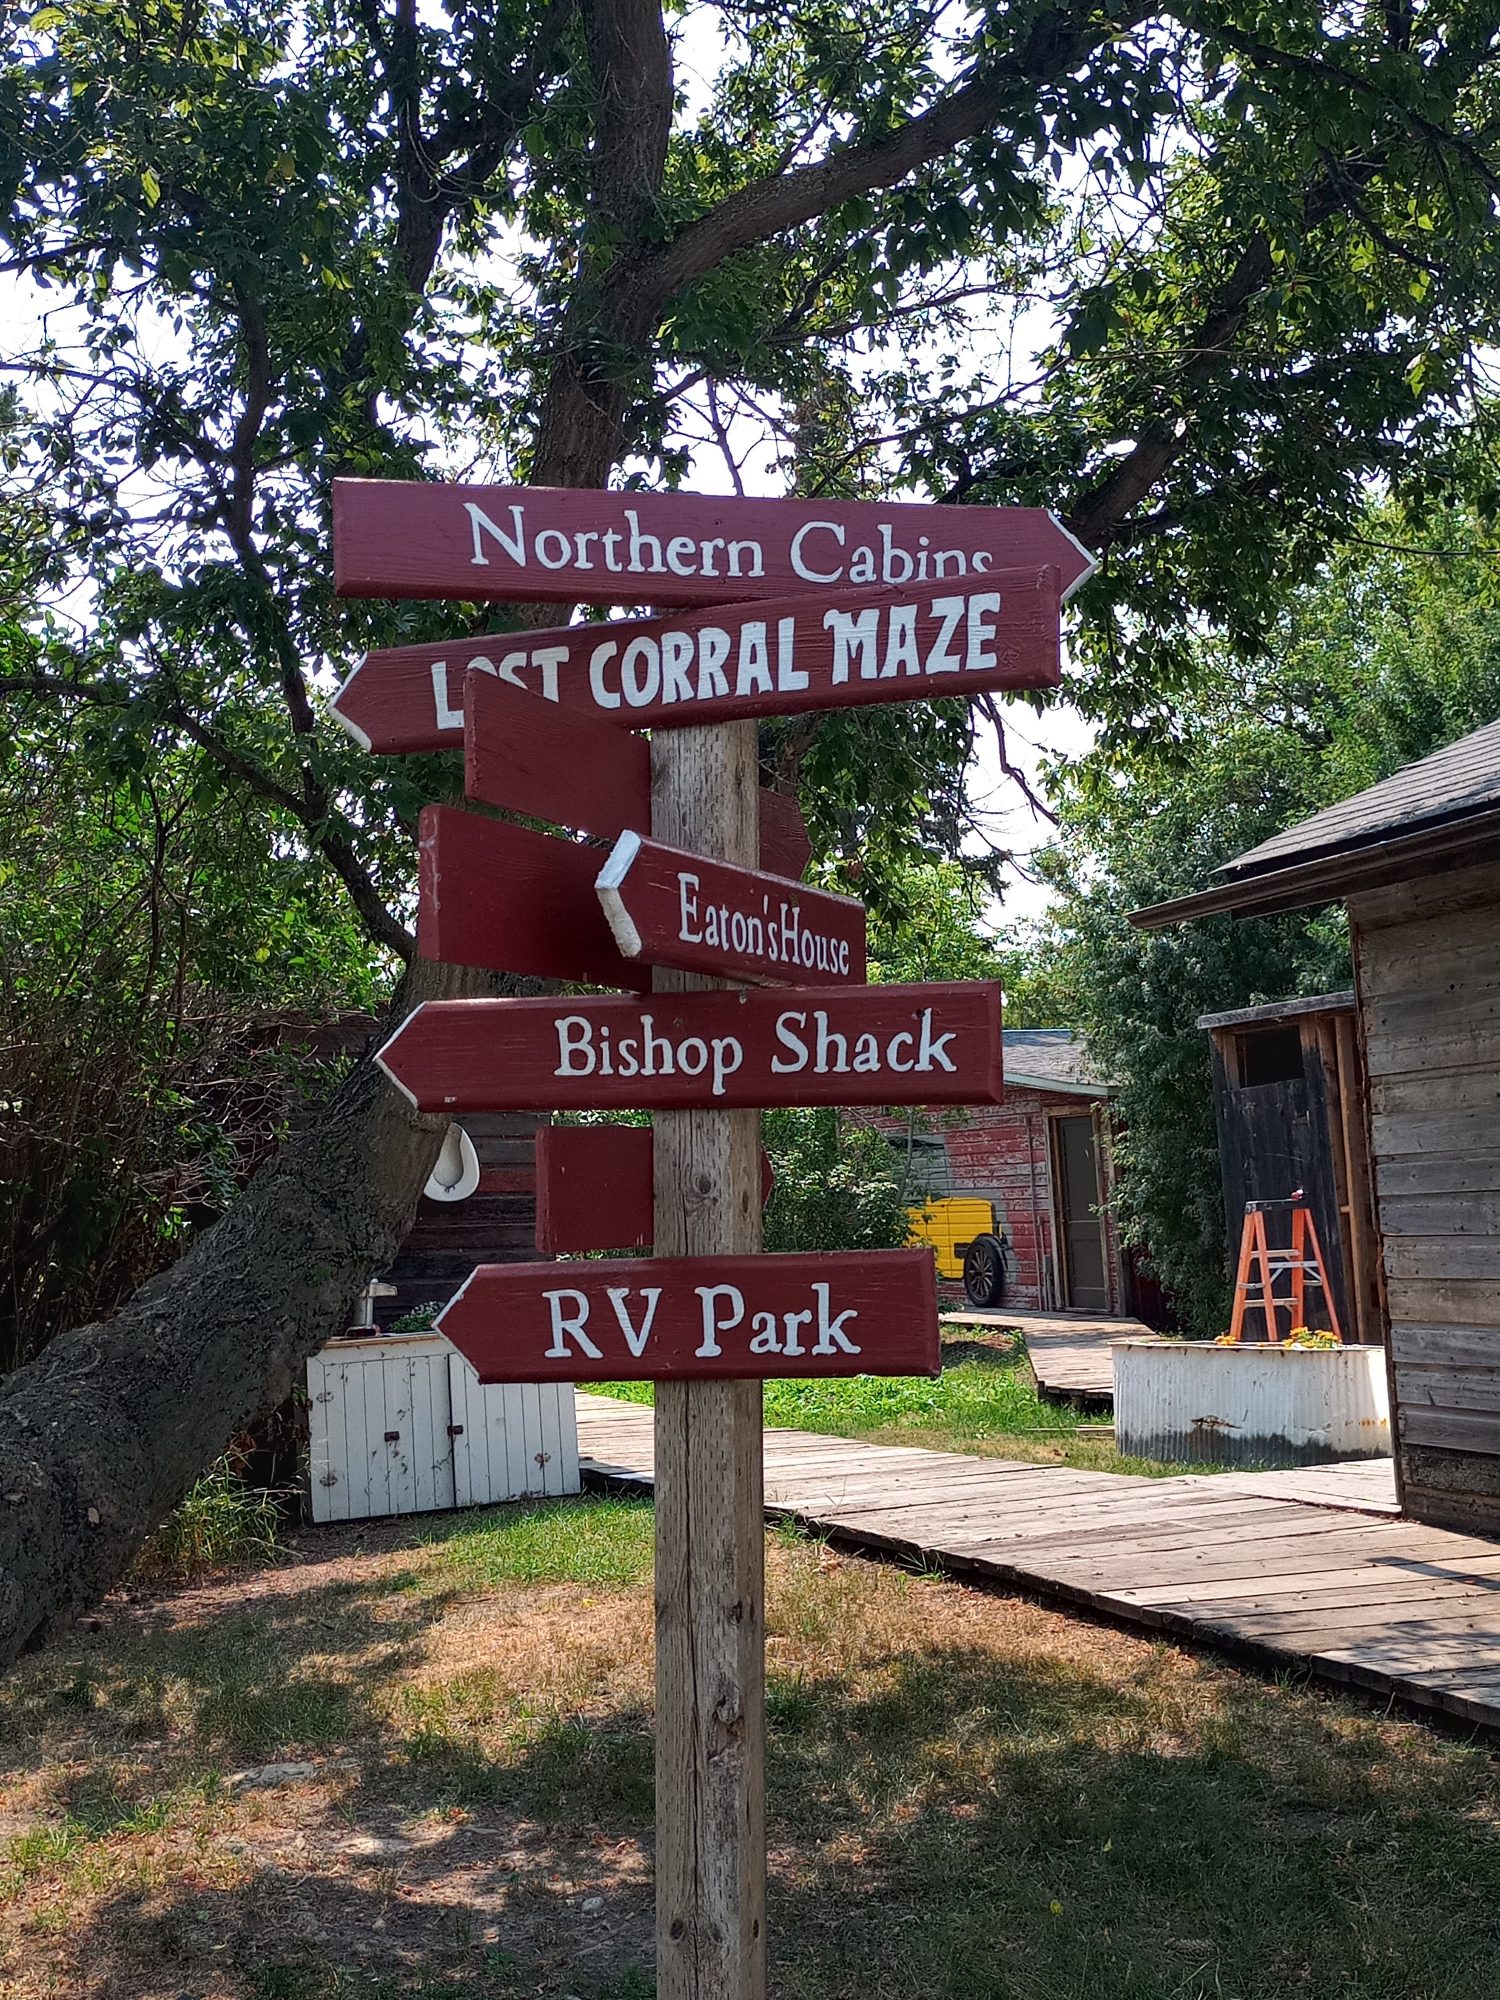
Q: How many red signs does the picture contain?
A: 8